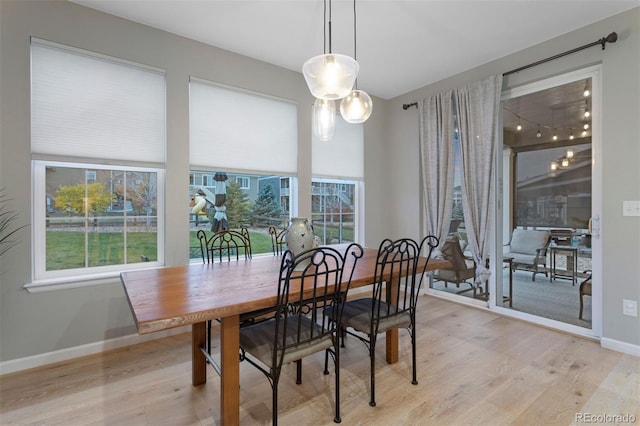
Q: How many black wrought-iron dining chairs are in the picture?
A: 4